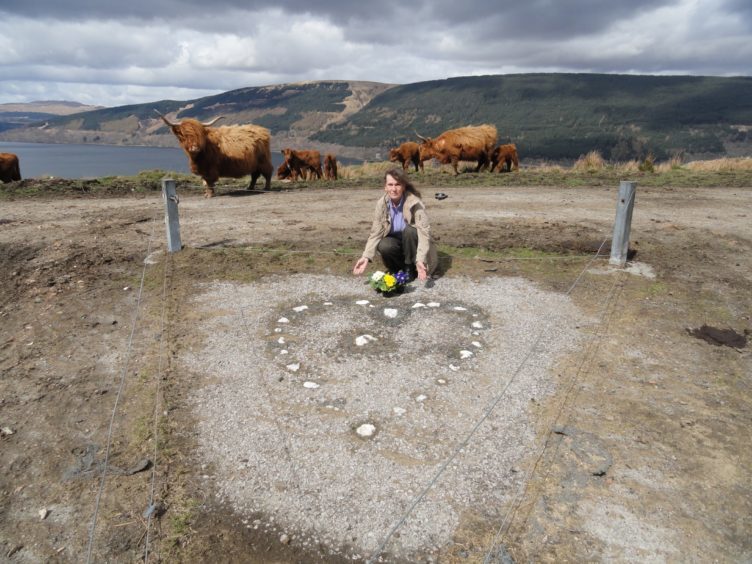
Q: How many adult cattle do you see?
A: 2